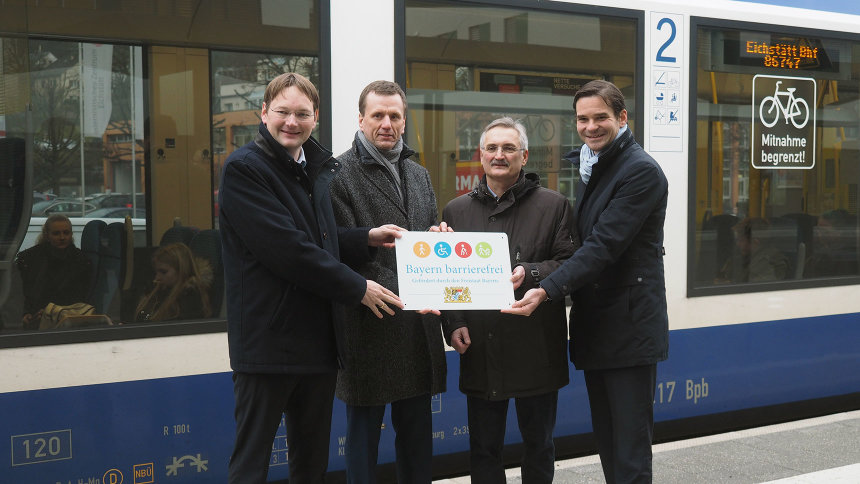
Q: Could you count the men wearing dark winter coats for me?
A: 4